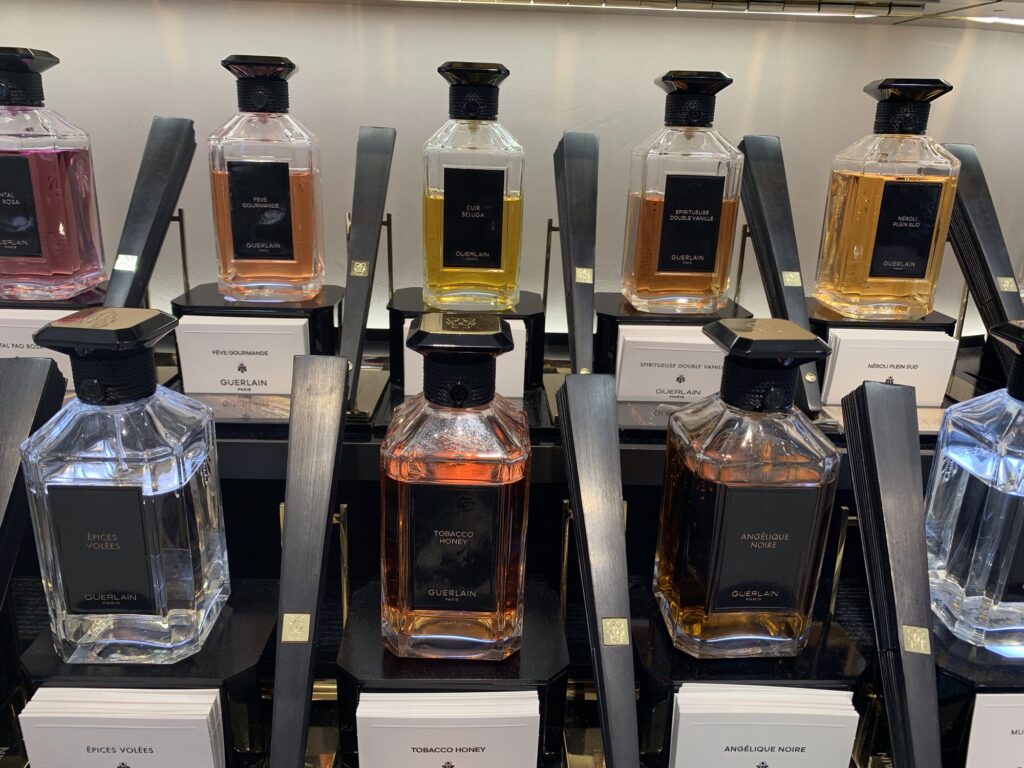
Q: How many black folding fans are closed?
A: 9